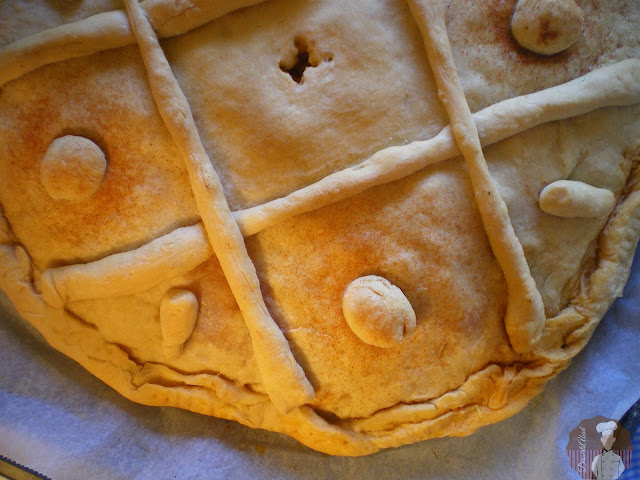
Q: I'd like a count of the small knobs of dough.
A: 5